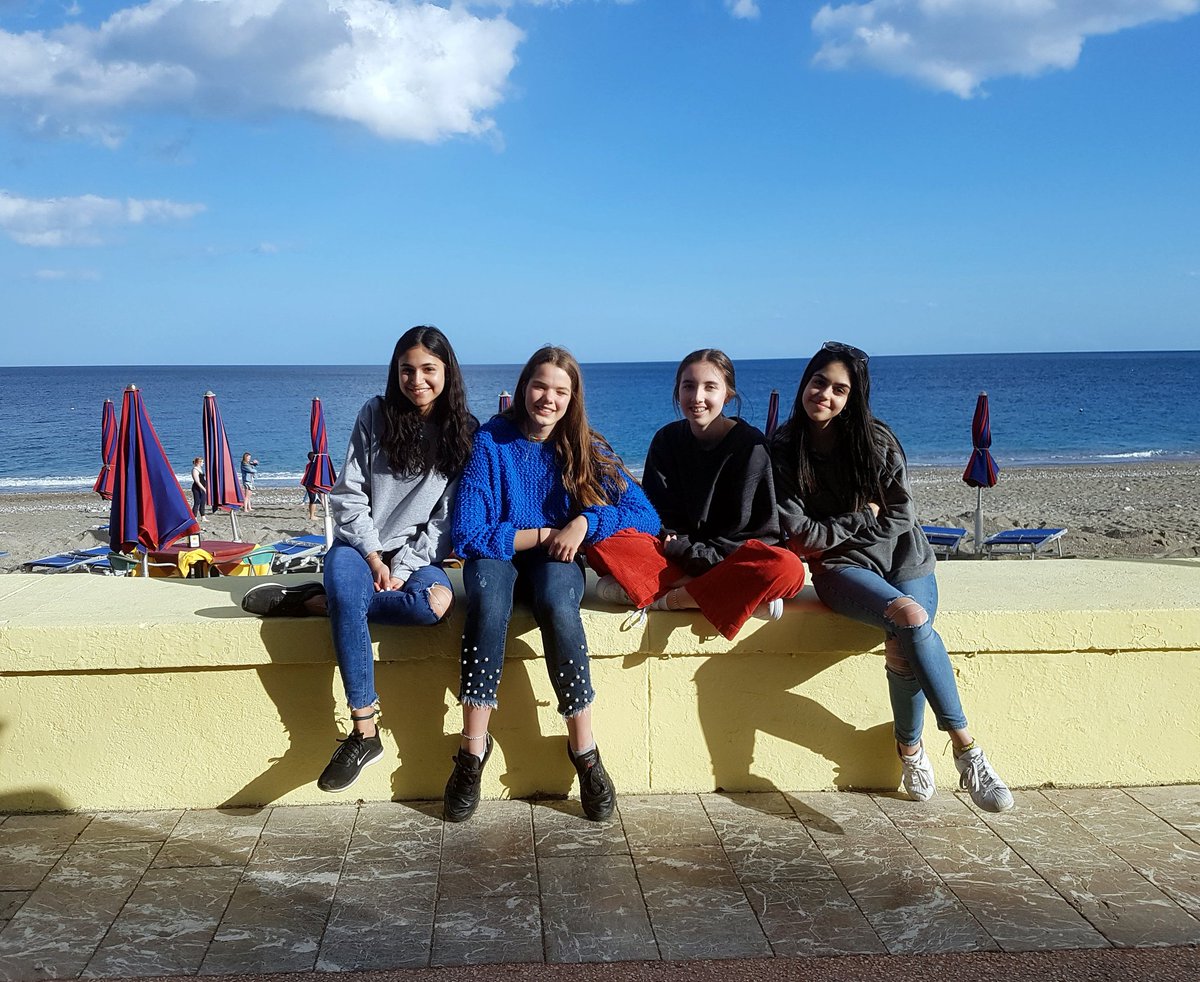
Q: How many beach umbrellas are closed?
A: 7